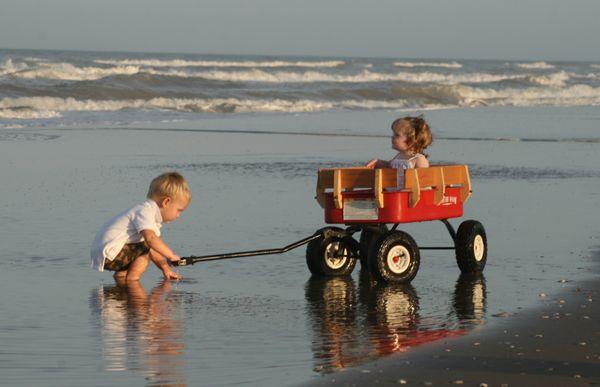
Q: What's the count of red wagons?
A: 1